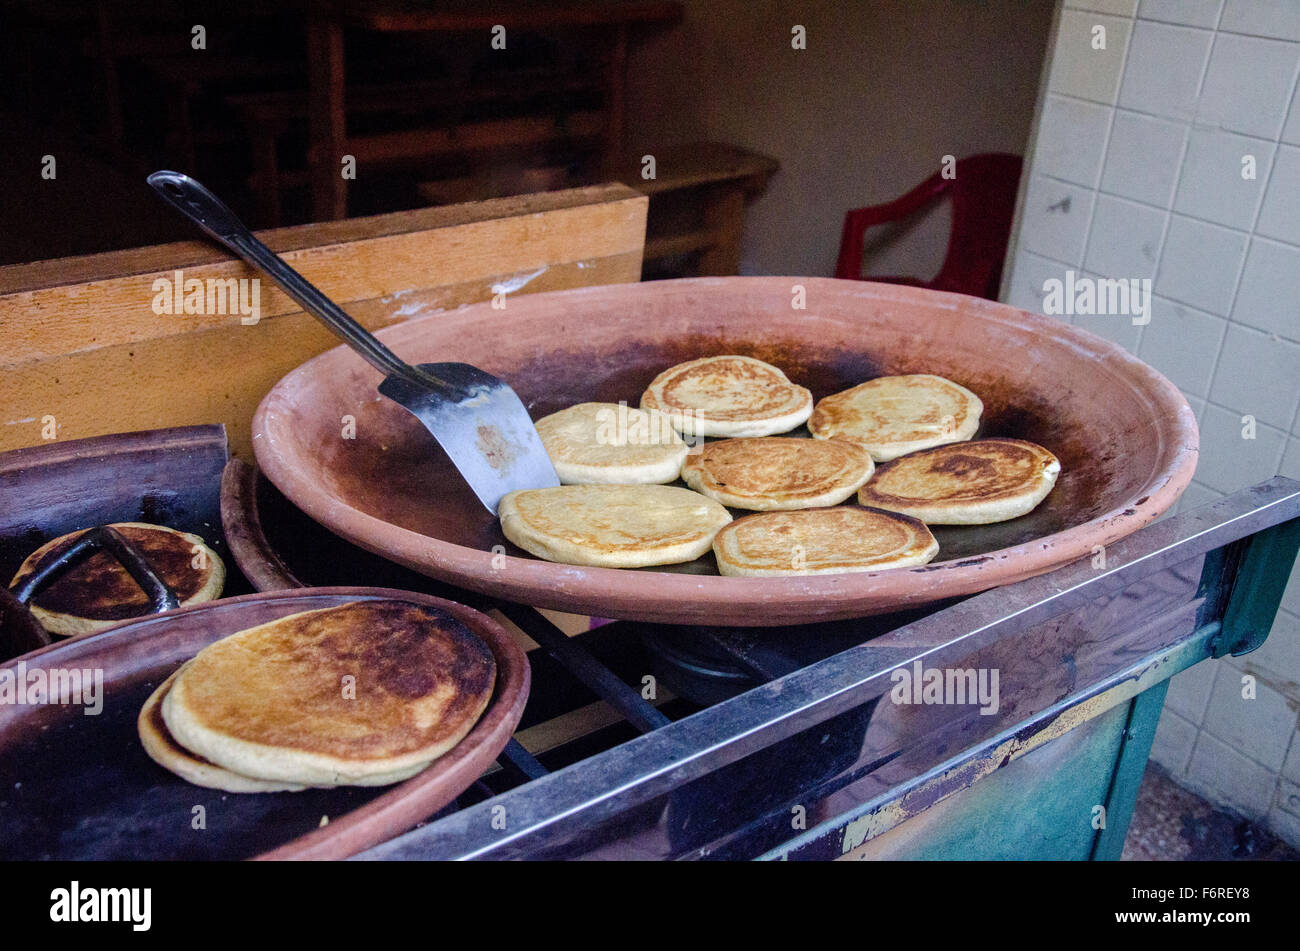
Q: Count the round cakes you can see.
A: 10